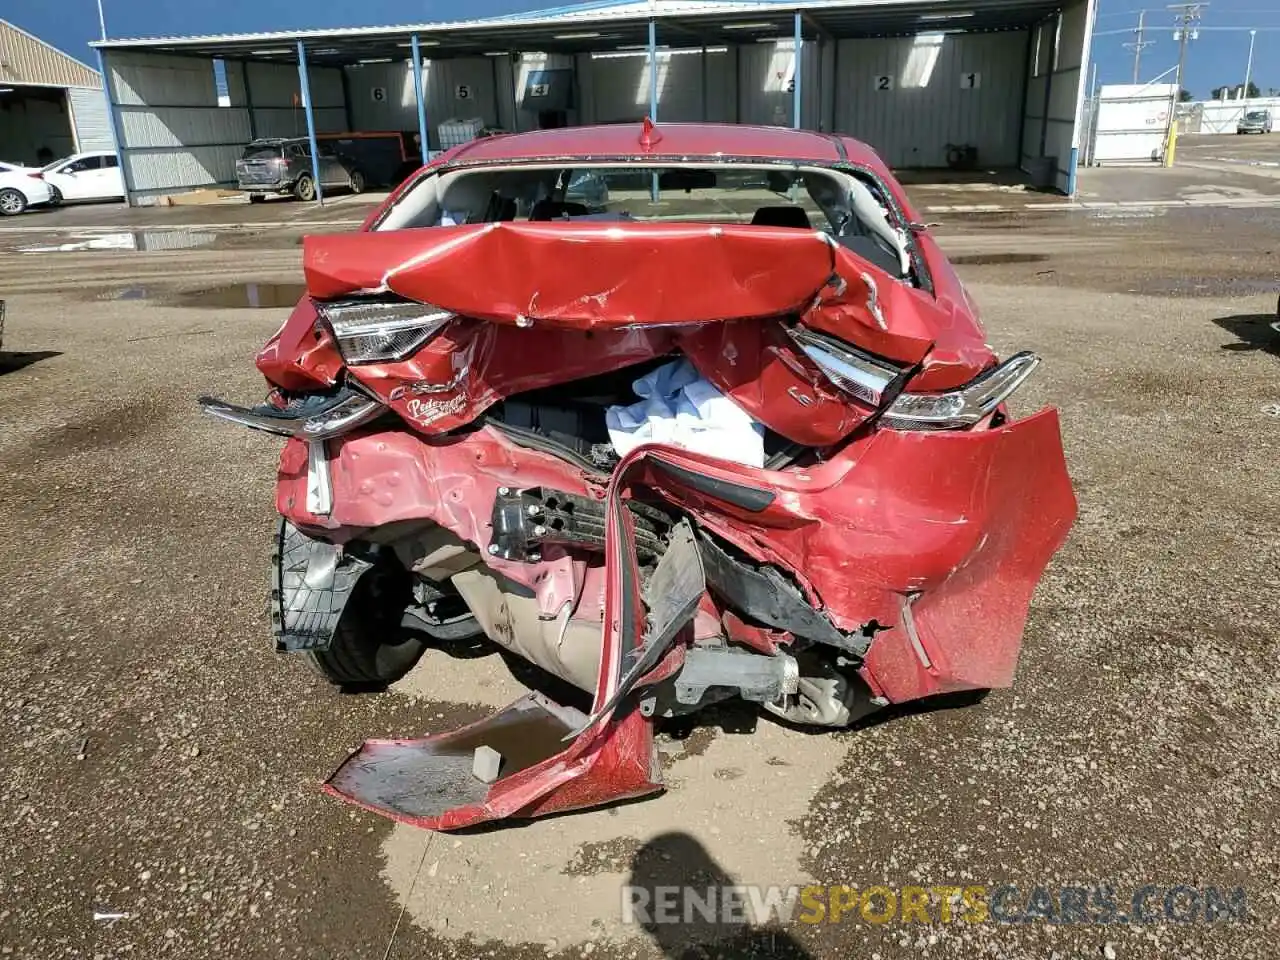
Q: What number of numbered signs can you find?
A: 6